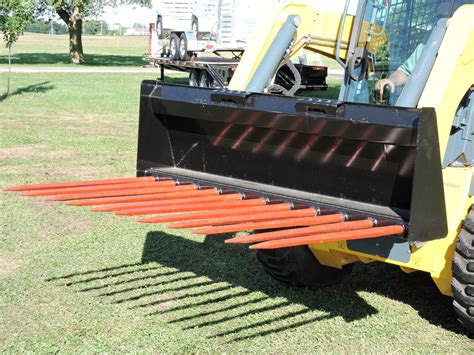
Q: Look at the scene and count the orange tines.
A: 11